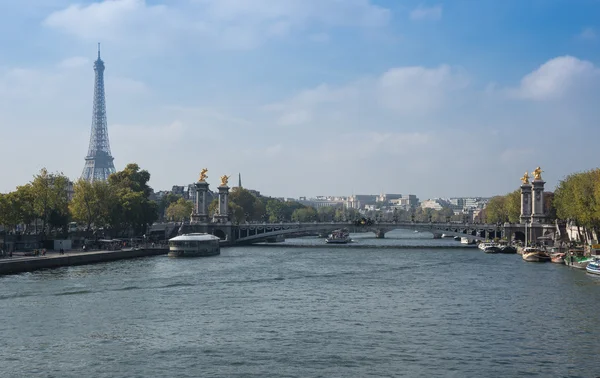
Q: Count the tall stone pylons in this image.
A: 4